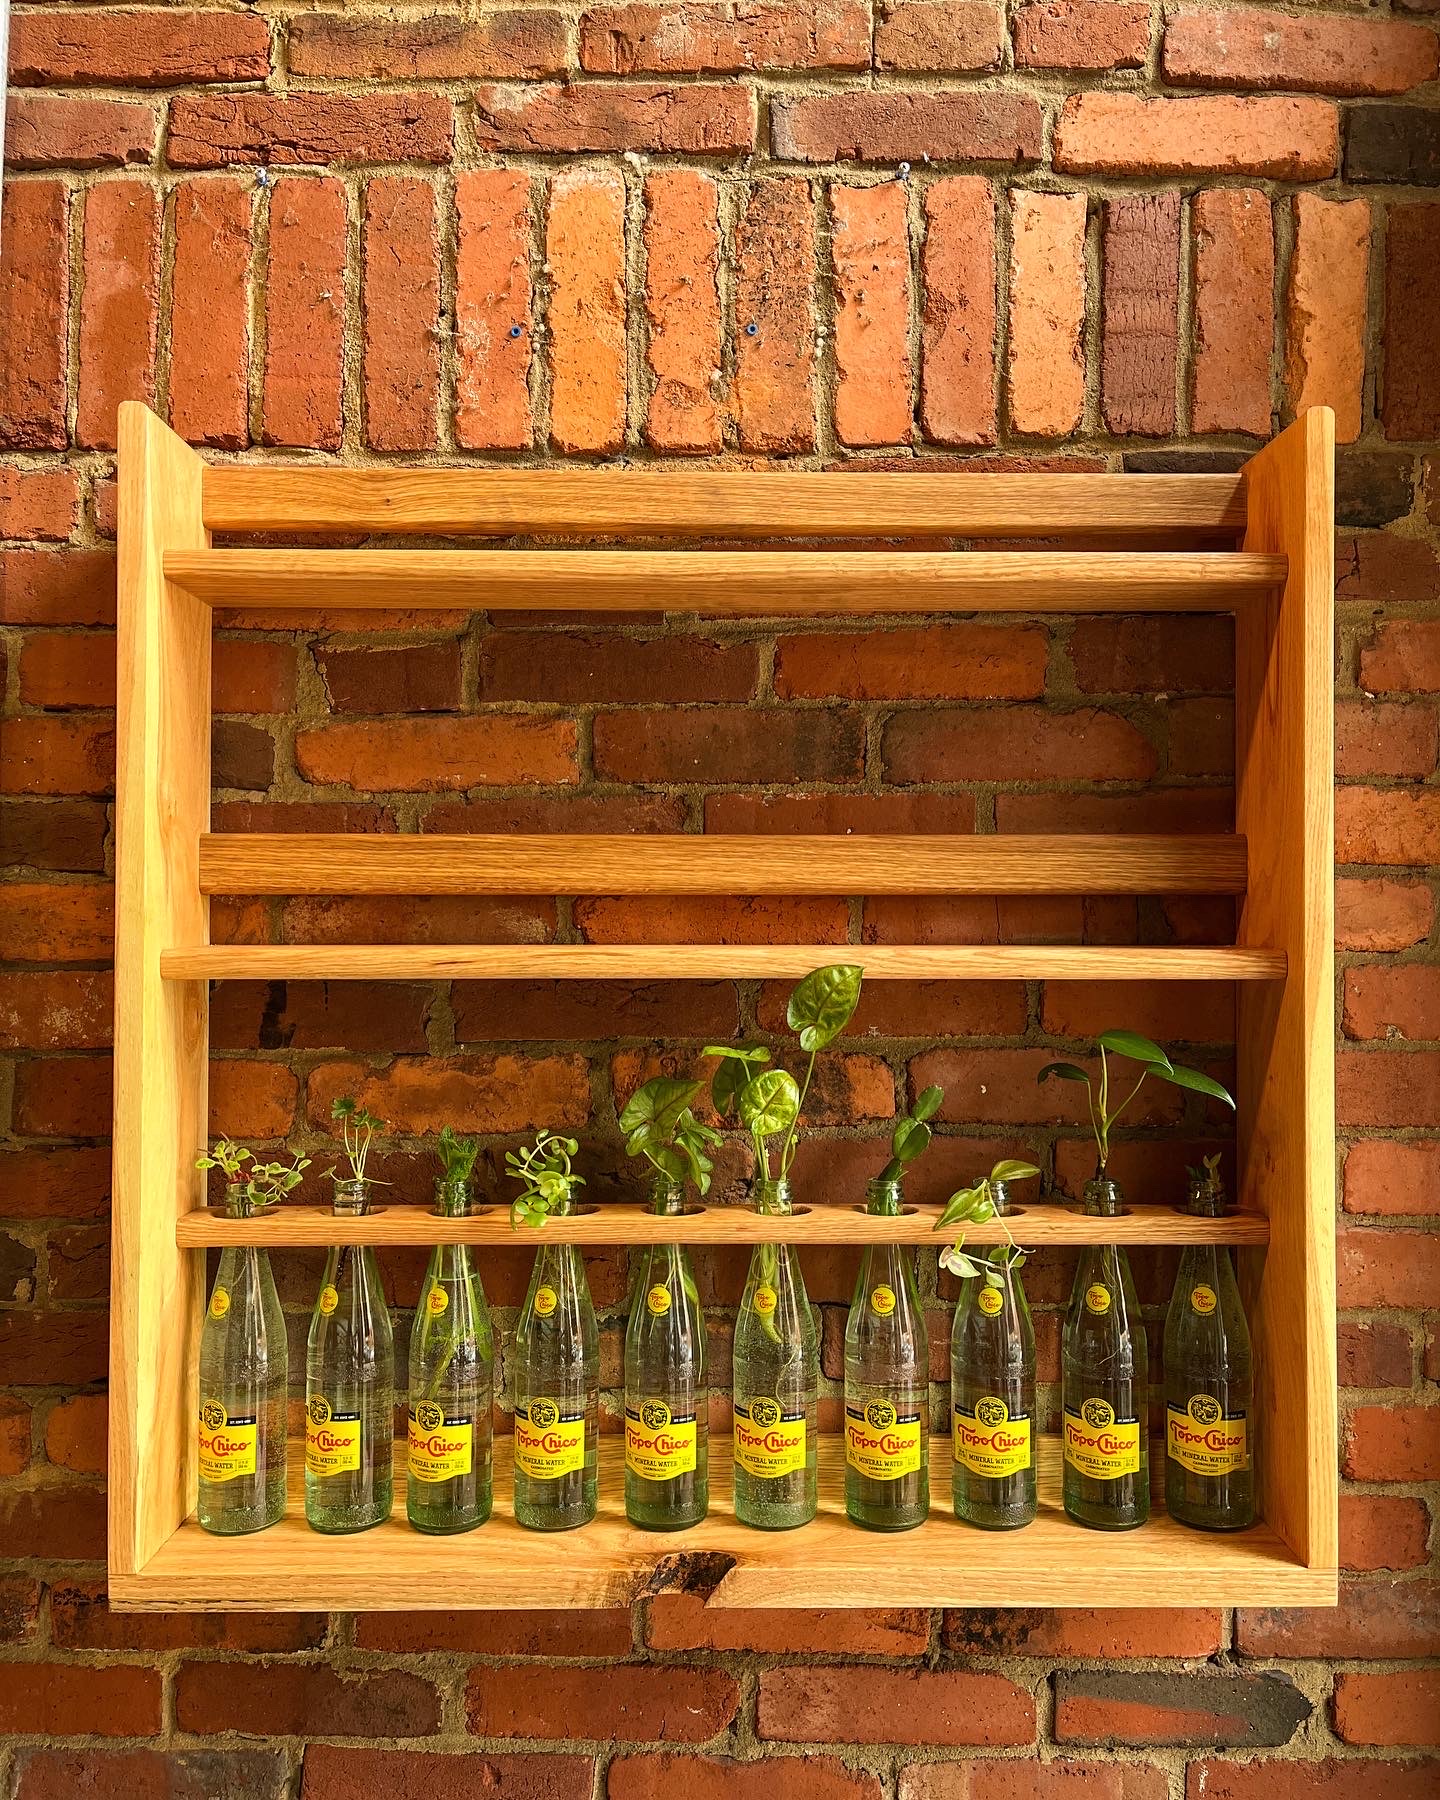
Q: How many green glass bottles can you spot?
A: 10